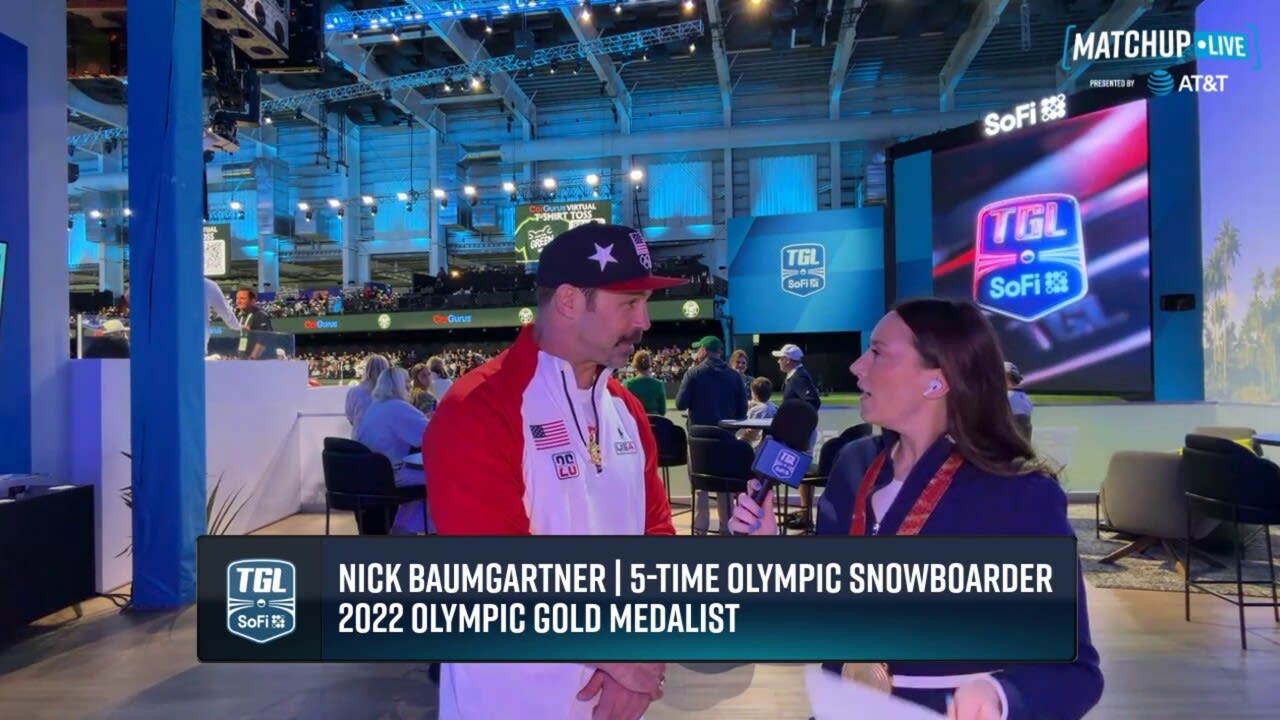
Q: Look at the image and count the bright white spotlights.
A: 13